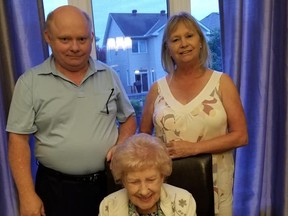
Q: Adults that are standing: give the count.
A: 2